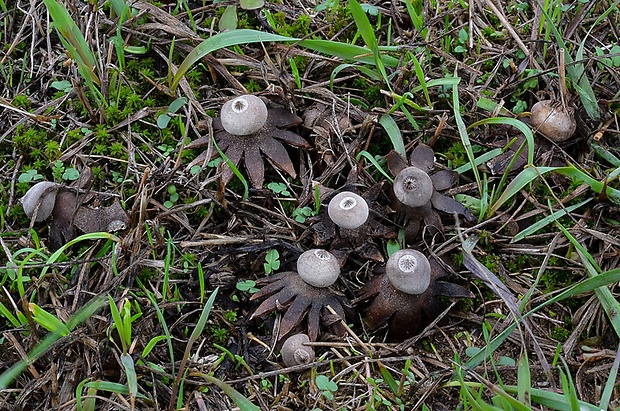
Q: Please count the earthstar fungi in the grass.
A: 8